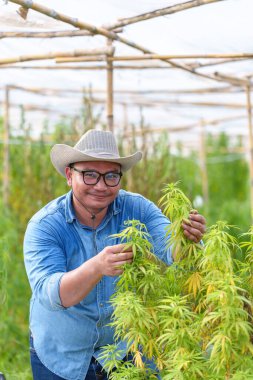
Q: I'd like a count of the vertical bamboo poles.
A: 4